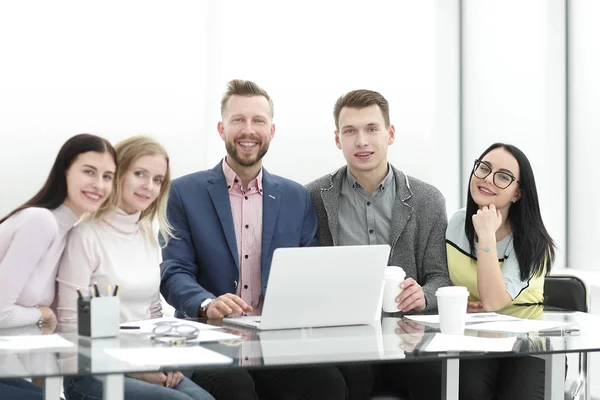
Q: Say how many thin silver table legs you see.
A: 4